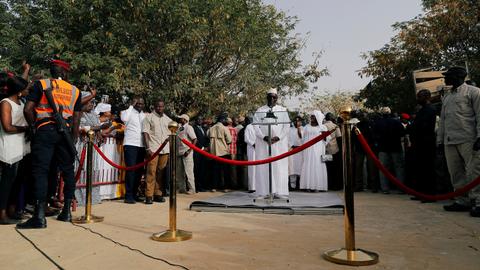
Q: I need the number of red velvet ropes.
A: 4